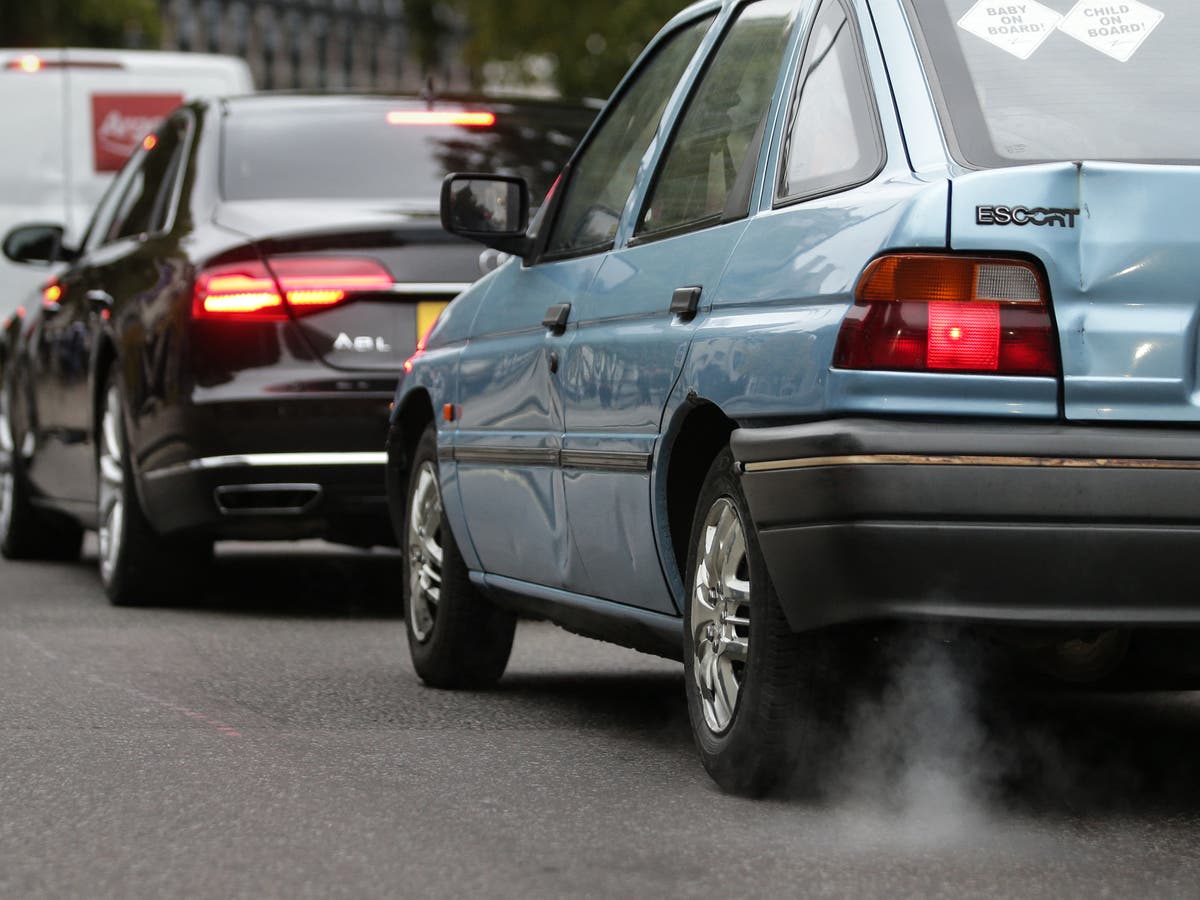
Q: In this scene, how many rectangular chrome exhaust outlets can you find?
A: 1